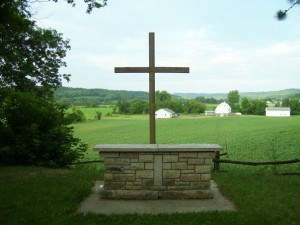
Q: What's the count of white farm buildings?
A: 3